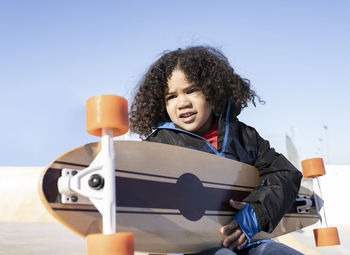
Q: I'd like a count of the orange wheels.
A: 4